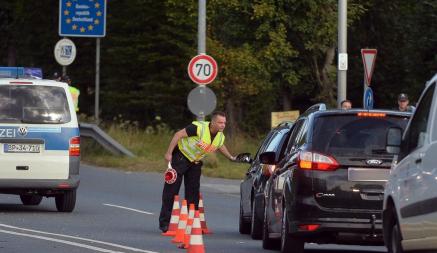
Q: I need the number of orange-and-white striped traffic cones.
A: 5